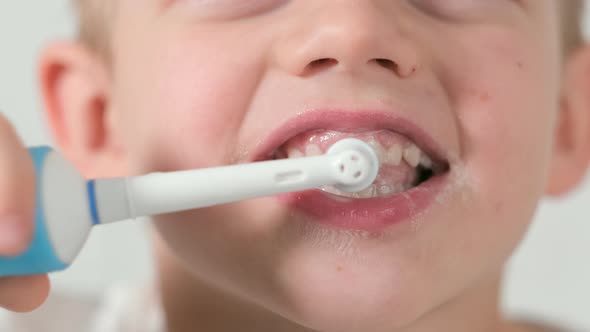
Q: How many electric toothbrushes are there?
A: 1